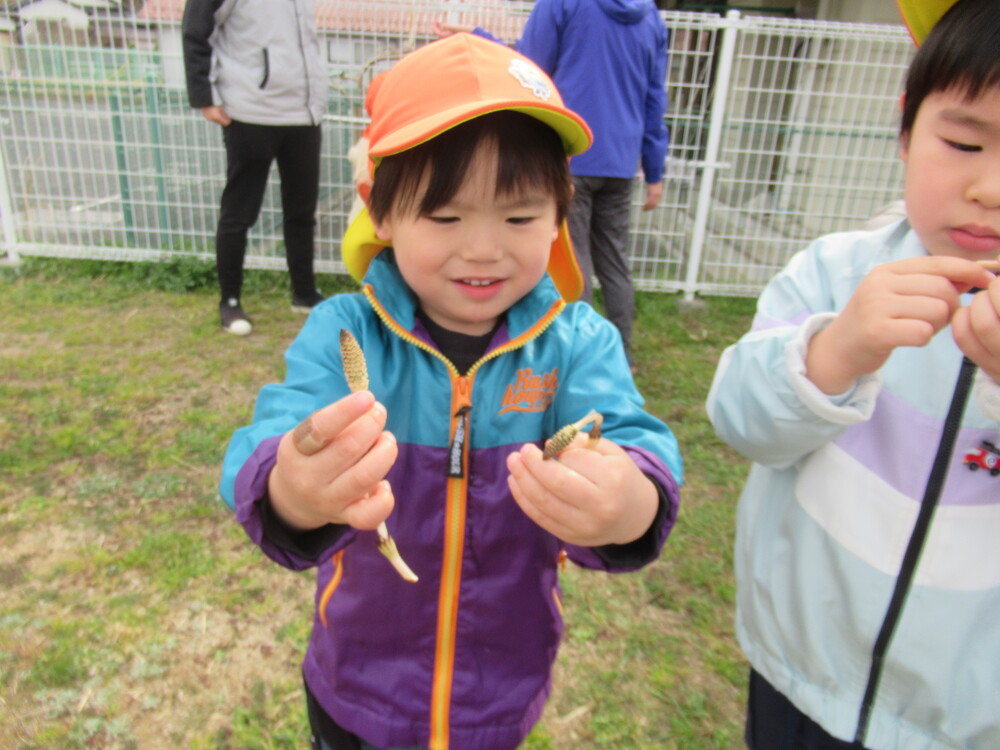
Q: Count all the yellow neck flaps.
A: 1